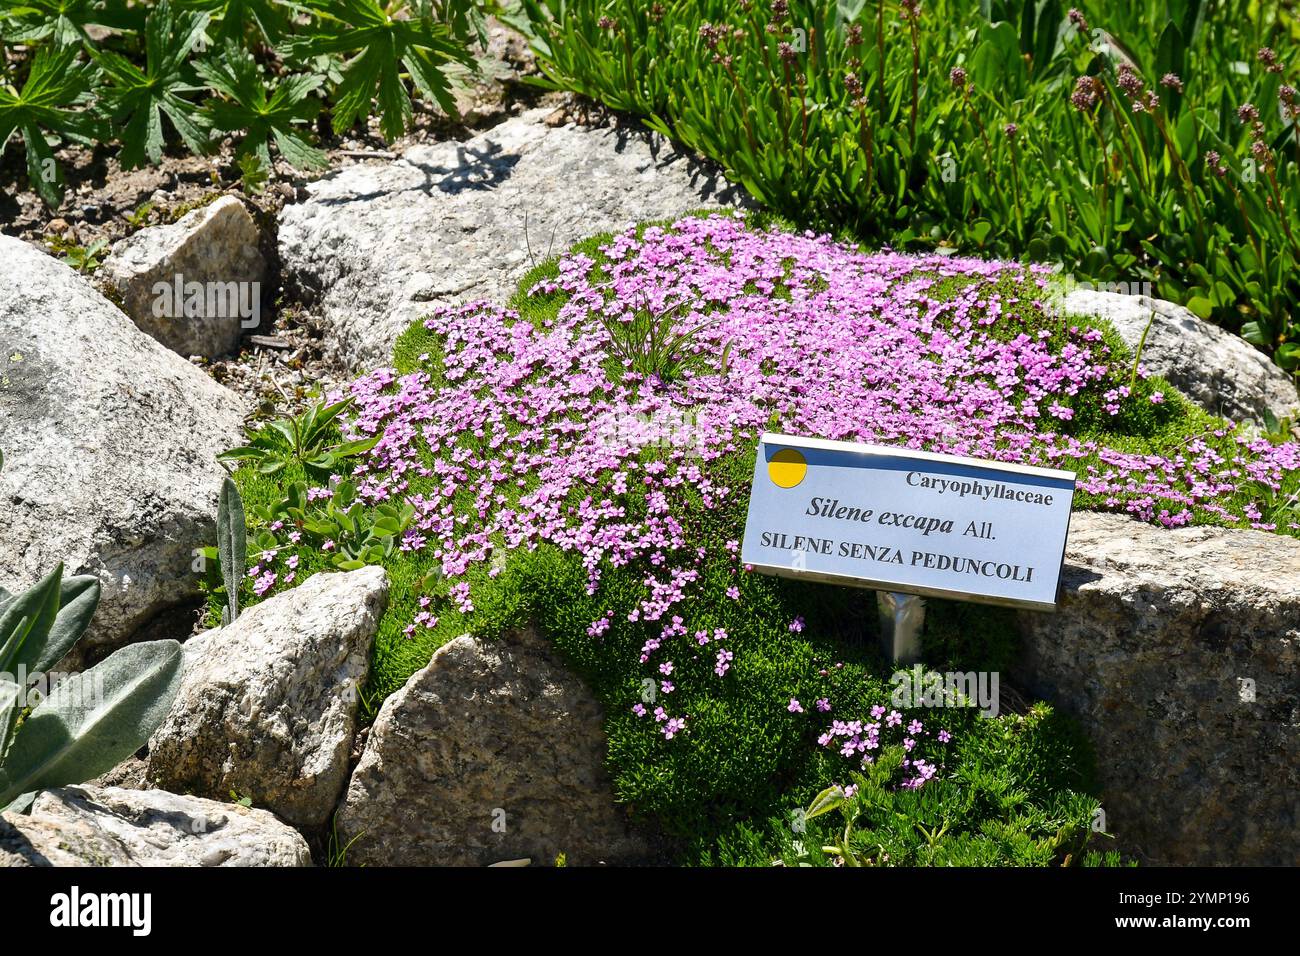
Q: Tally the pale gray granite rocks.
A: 8